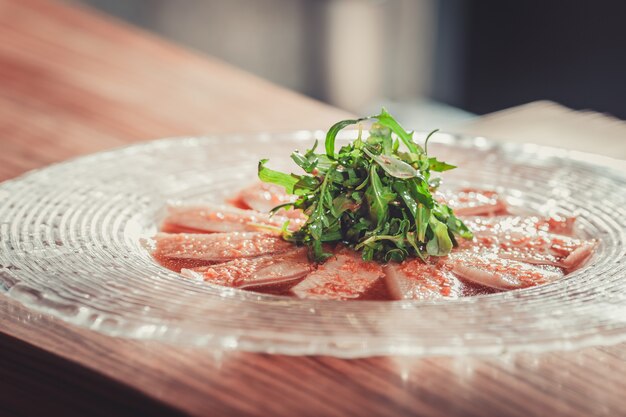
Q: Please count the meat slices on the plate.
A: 10